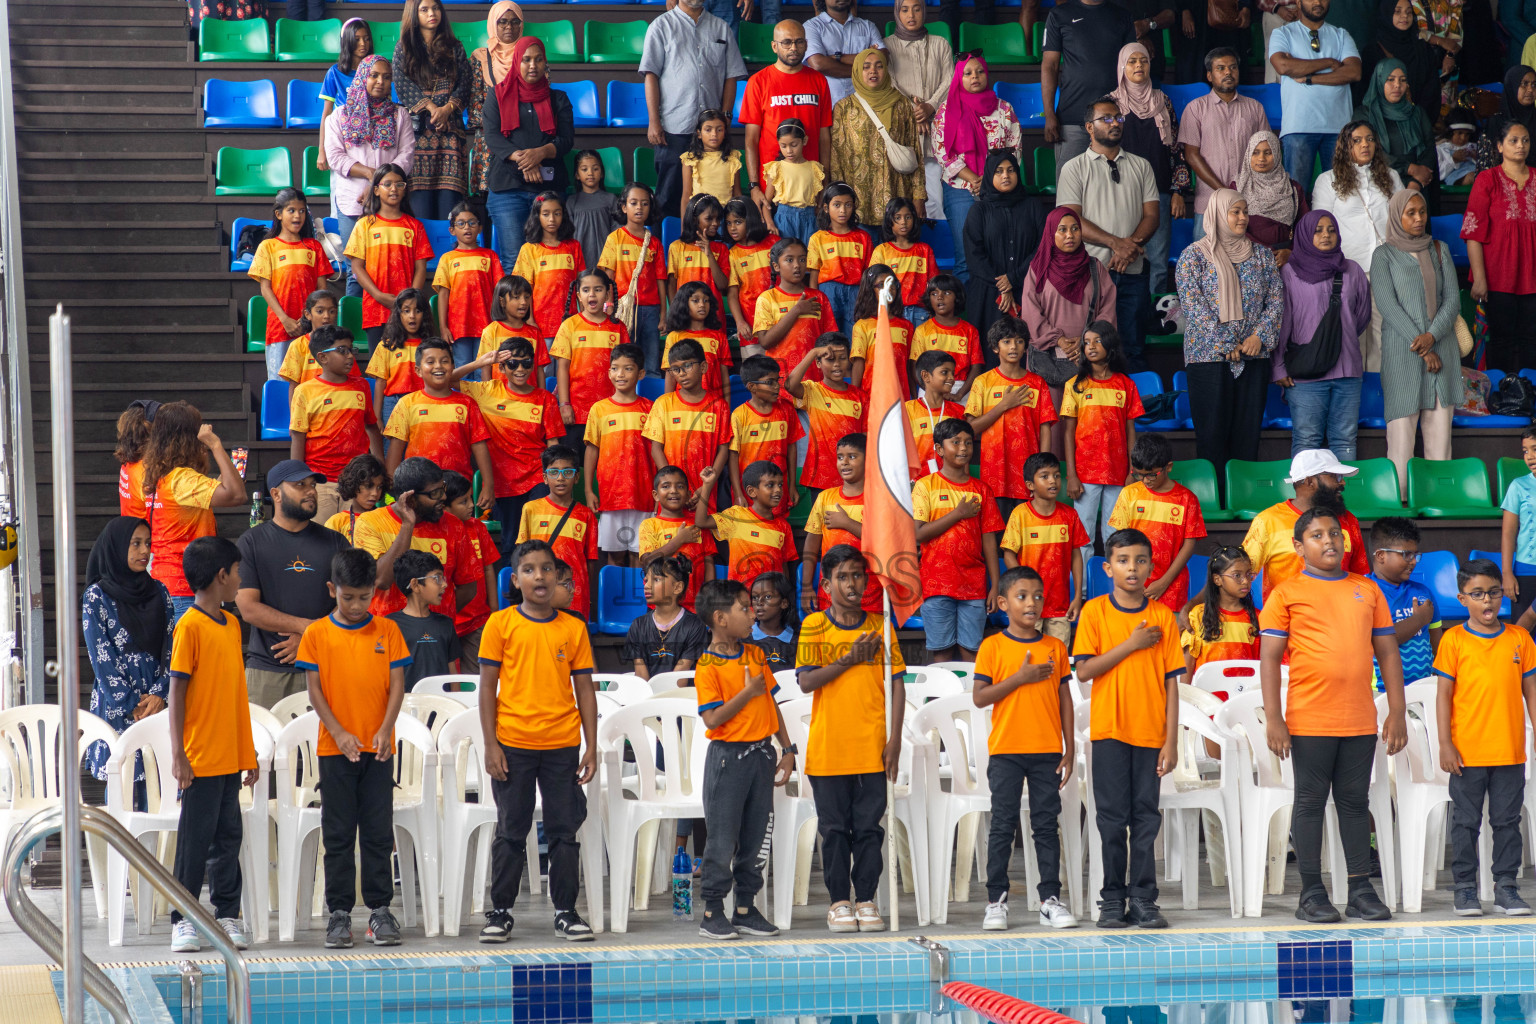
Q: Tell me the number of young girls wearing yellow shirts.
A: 2